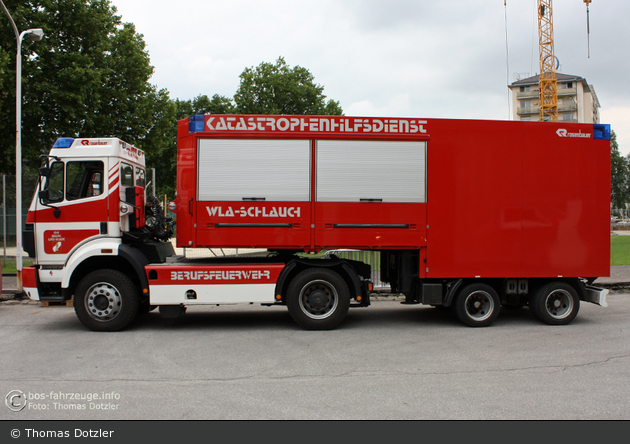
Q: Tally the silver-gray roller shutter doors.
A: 2